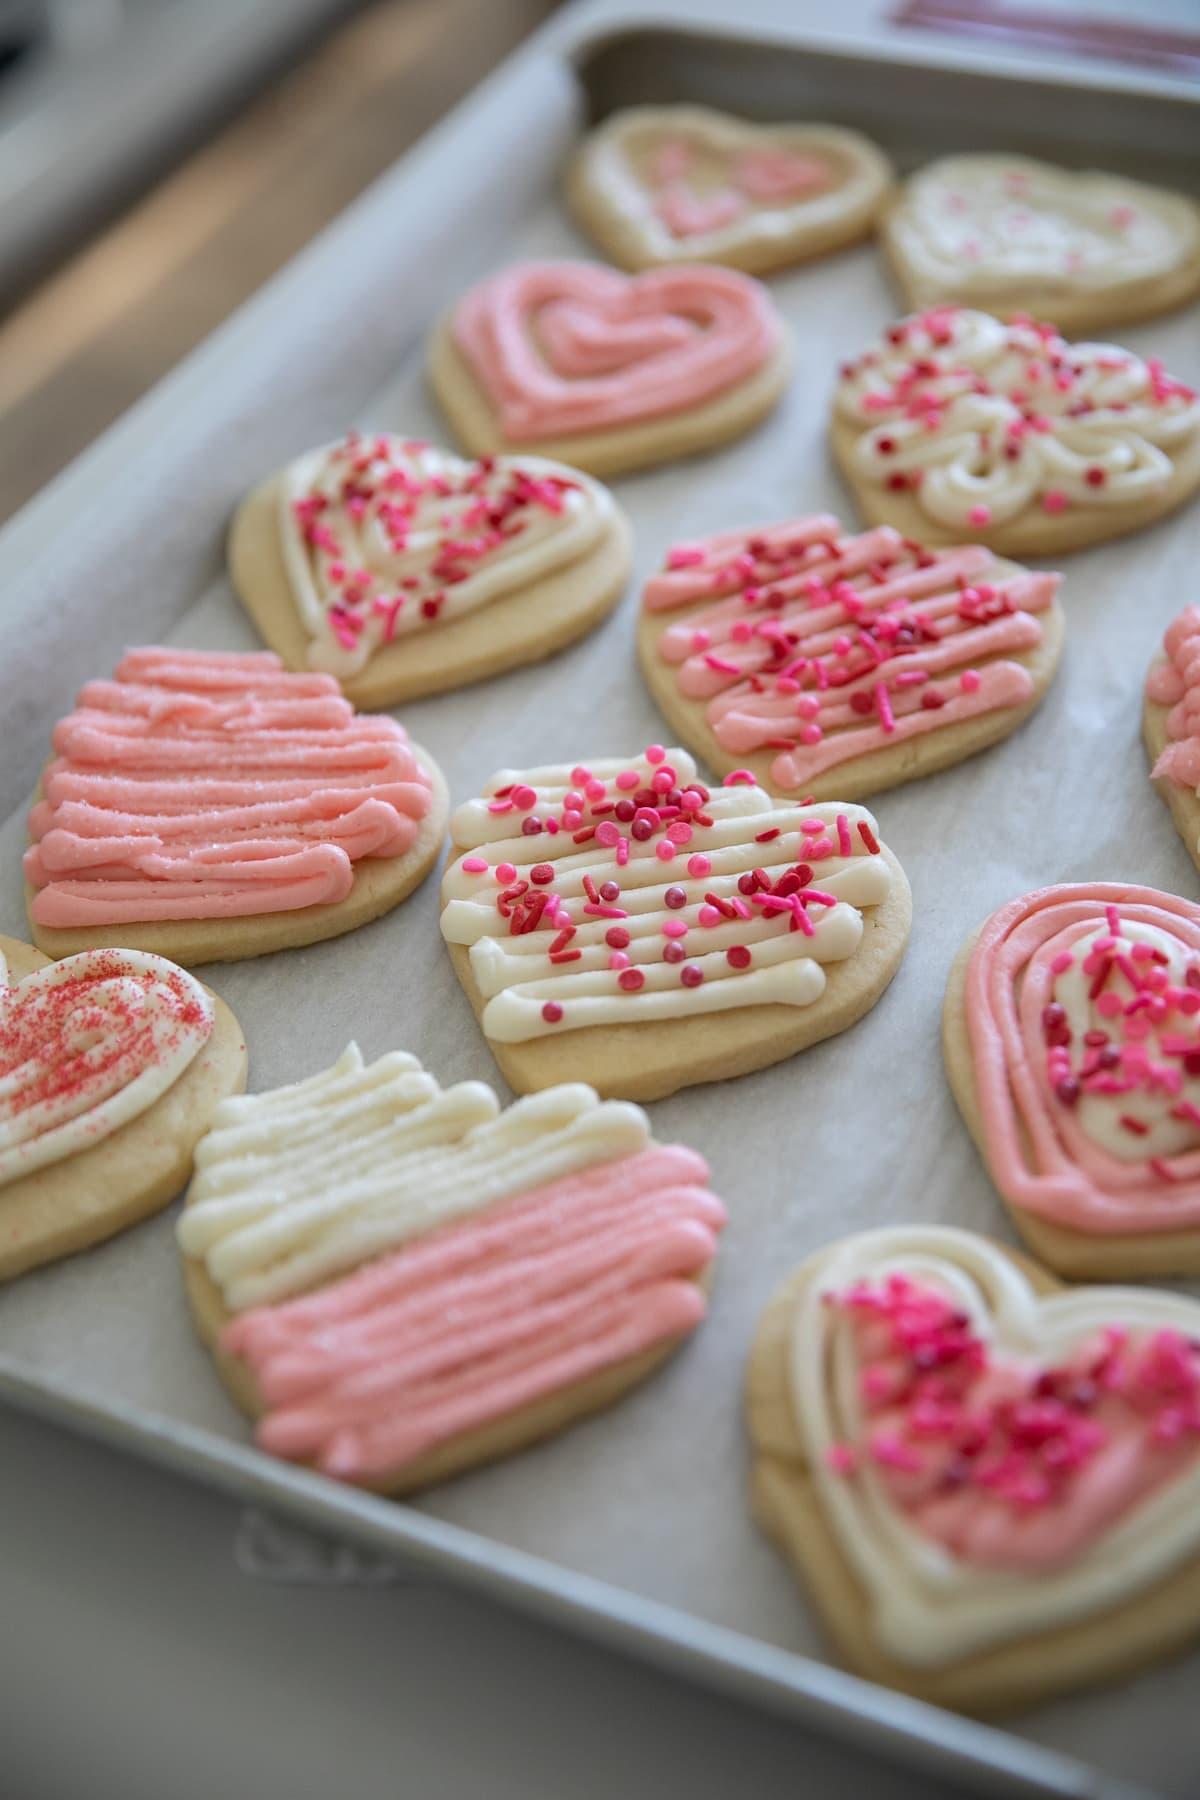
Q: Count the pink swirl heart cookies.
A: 1